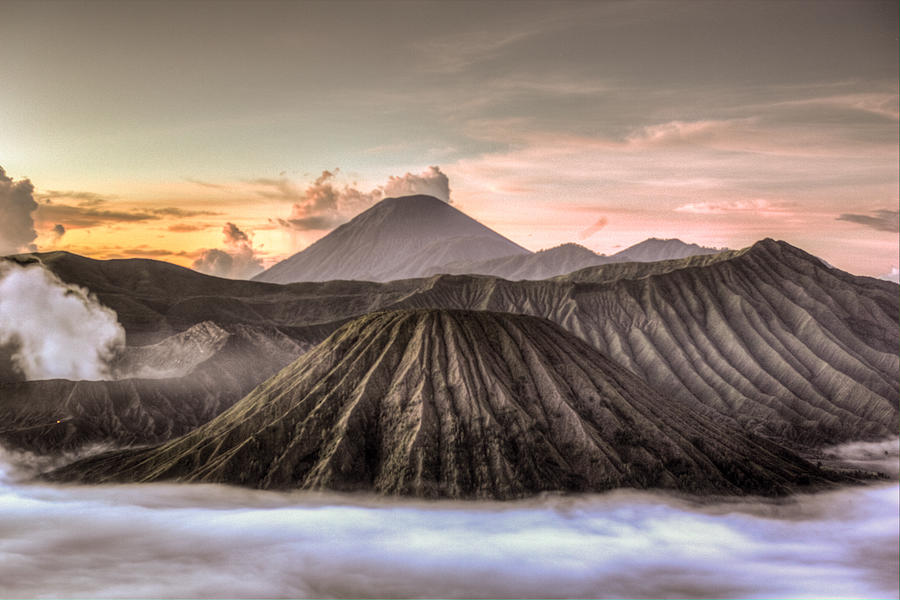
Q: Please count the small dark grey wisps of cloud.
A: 1